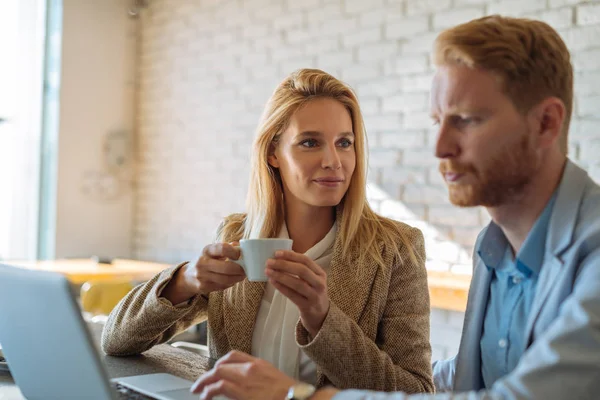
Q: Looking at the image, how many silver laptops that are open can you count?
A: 1